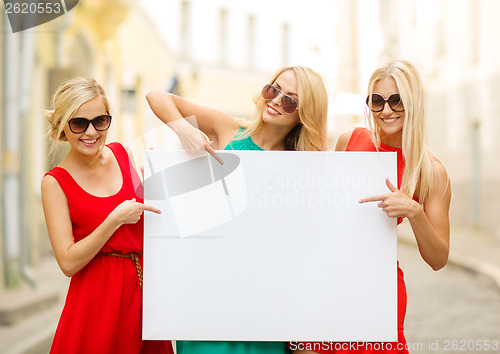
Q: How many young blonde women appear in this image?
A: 3